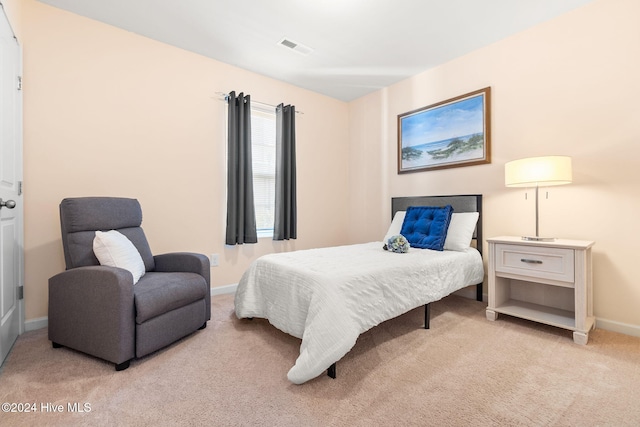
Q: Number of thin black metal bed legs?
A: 3